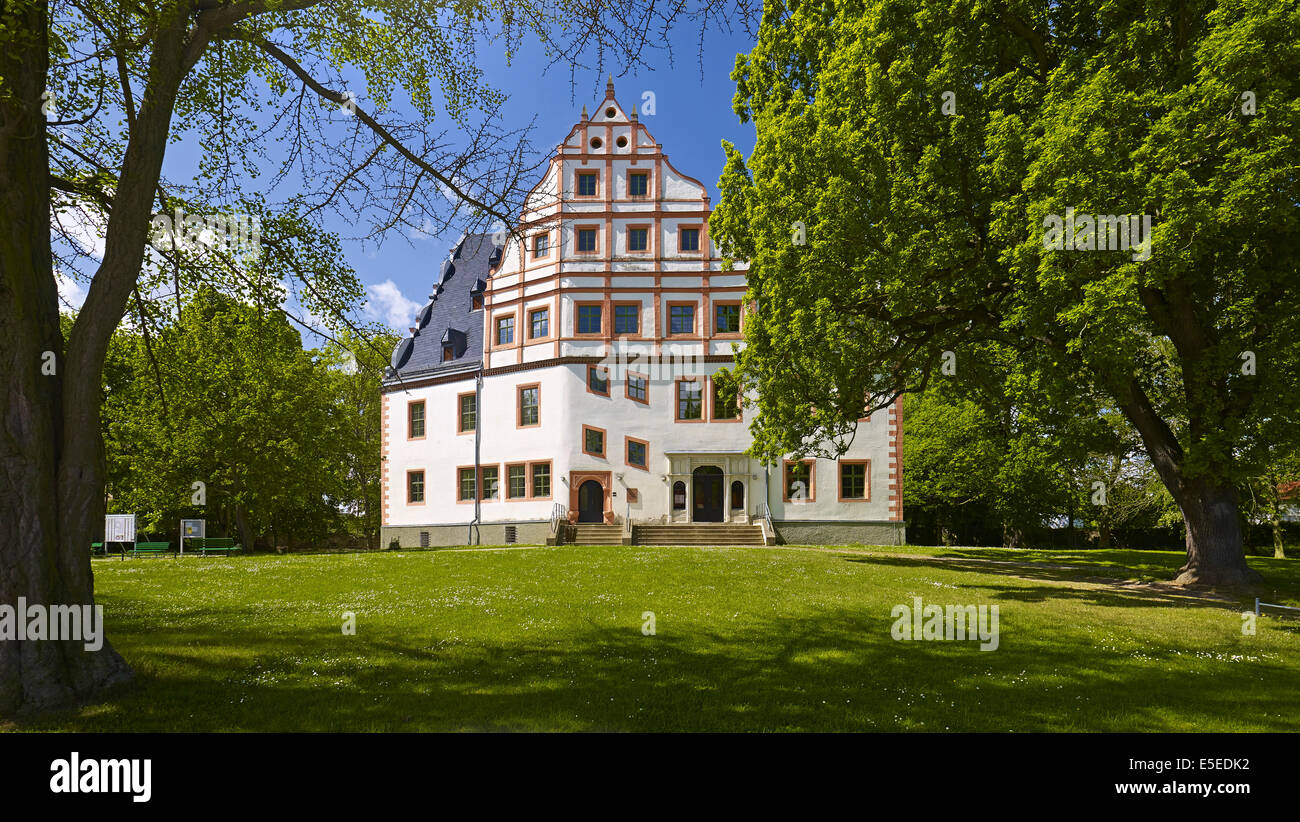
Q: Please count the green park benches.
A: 3